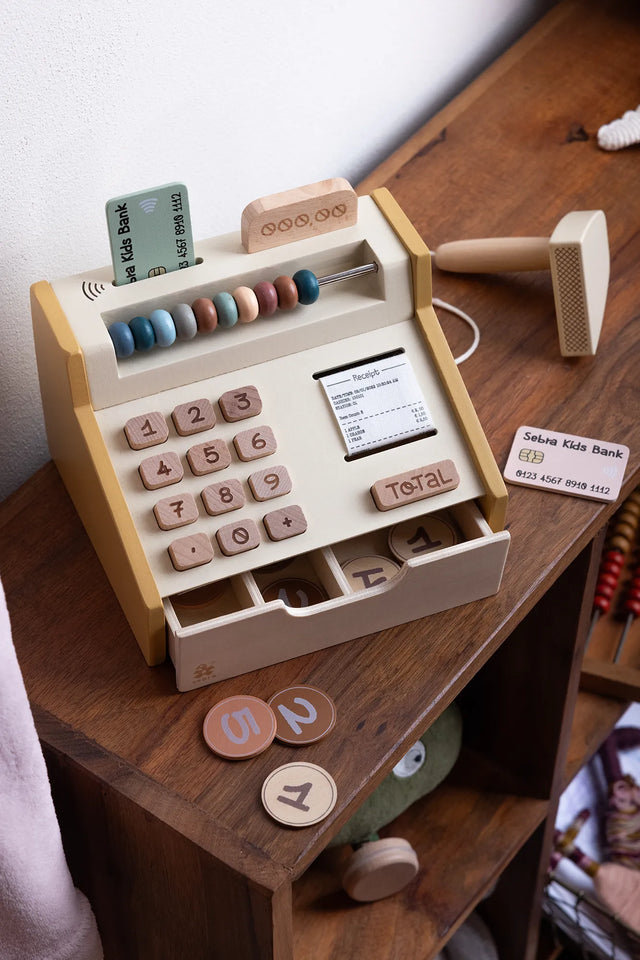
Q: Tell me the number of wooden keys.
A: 13